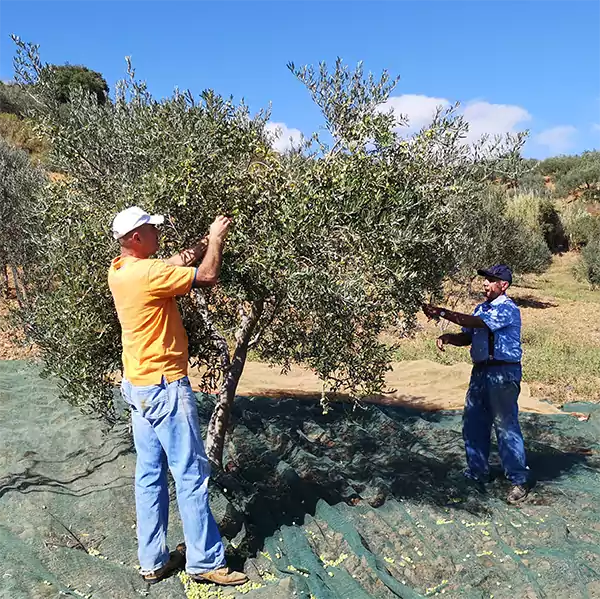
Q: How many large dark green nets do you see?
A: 1